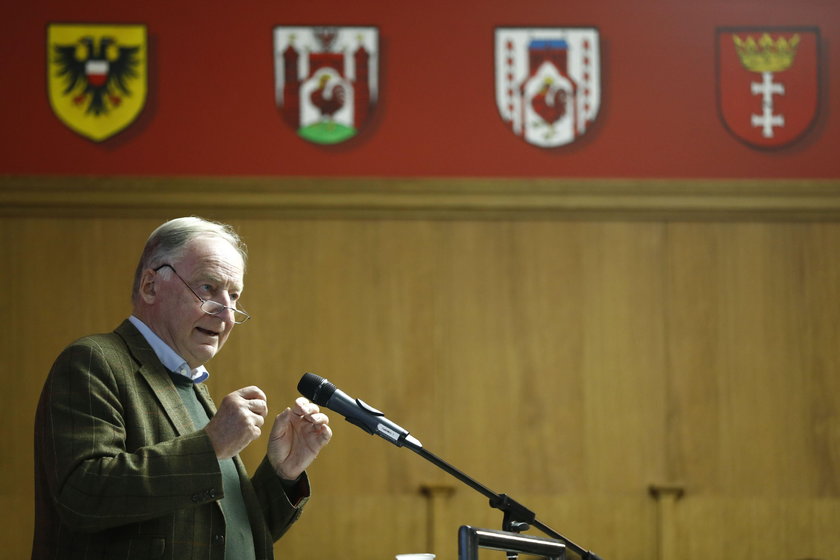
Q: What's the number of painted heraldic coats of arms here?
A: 4